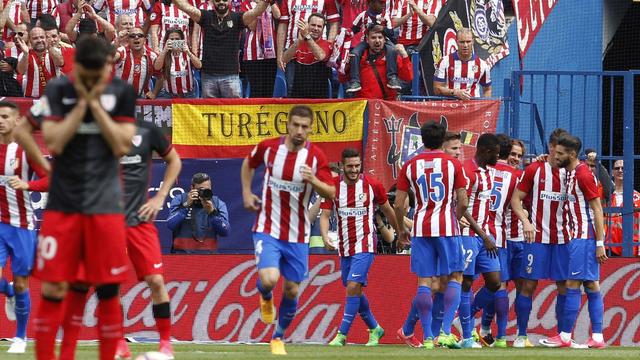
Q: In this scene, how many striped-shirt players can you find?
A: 10